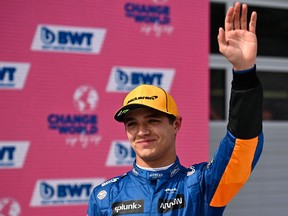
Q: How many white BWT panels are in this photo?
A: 6